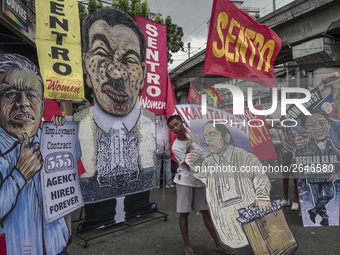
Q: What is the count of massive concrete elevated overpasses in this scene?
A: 1